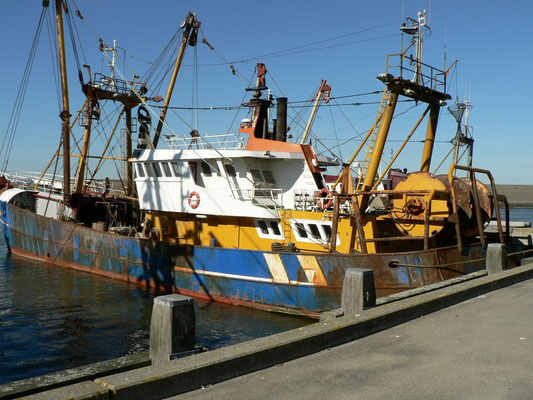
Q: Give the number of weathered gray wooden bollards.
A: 3